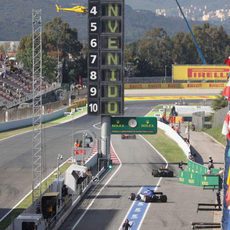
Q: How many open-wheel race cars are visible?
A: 3